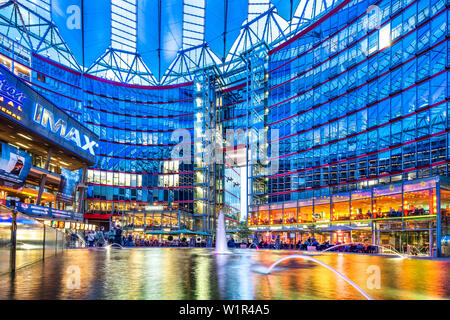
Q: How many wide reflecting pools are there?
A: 1